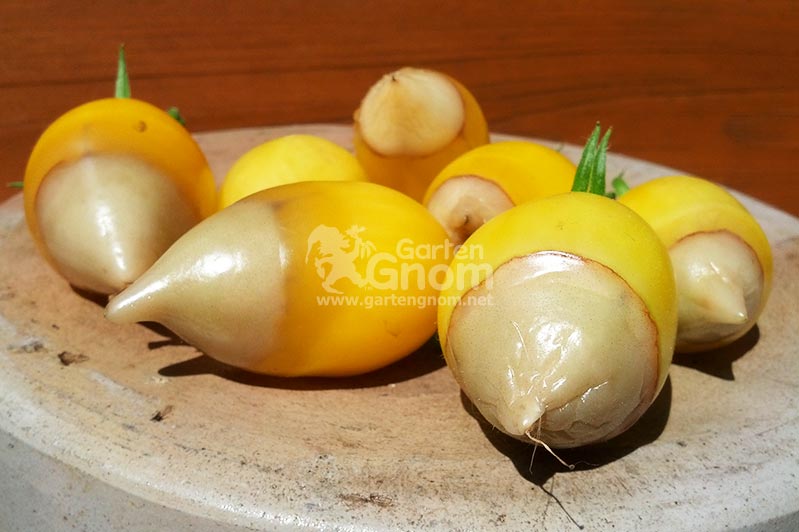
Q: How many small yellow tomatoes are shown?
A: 7